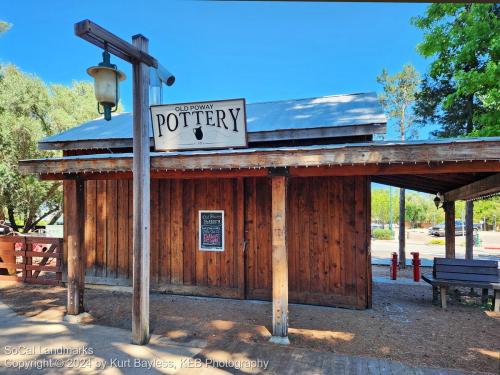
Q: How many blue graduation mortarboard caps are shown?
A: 0